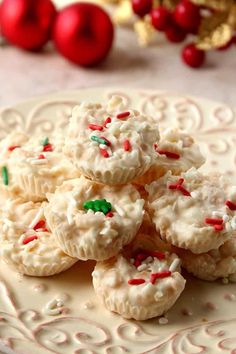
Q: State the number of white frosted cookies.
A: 8